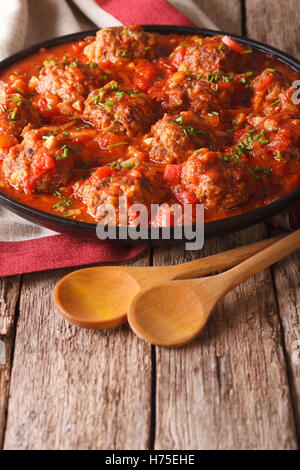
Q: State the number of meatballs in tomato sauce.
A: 12